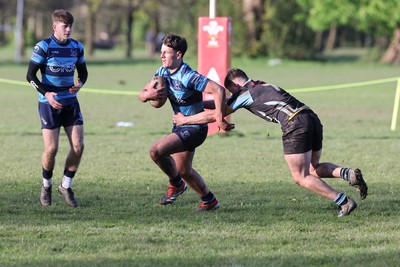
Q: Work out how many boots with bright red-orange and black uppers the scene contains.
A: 2